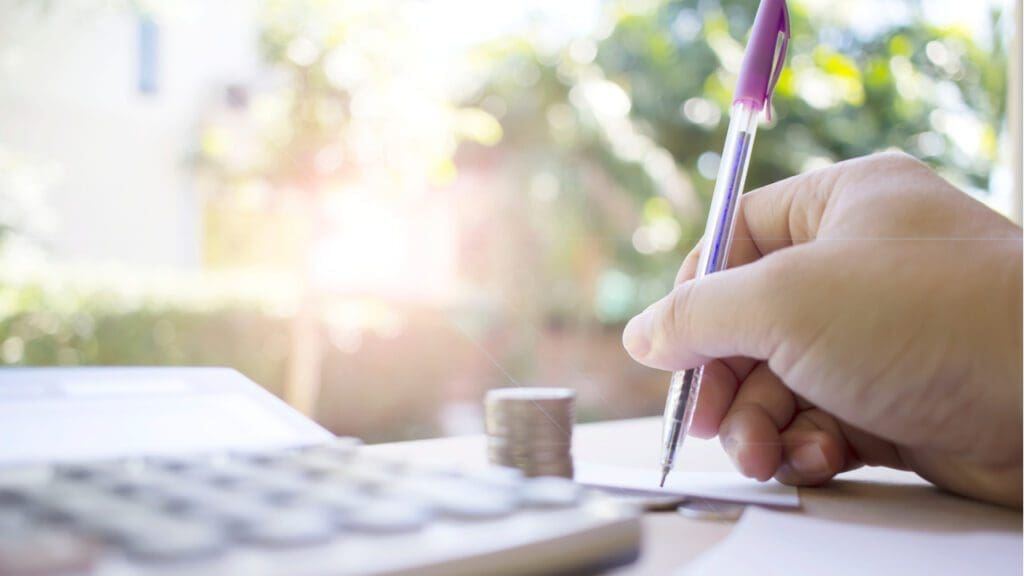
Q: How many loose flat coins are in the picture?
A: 2